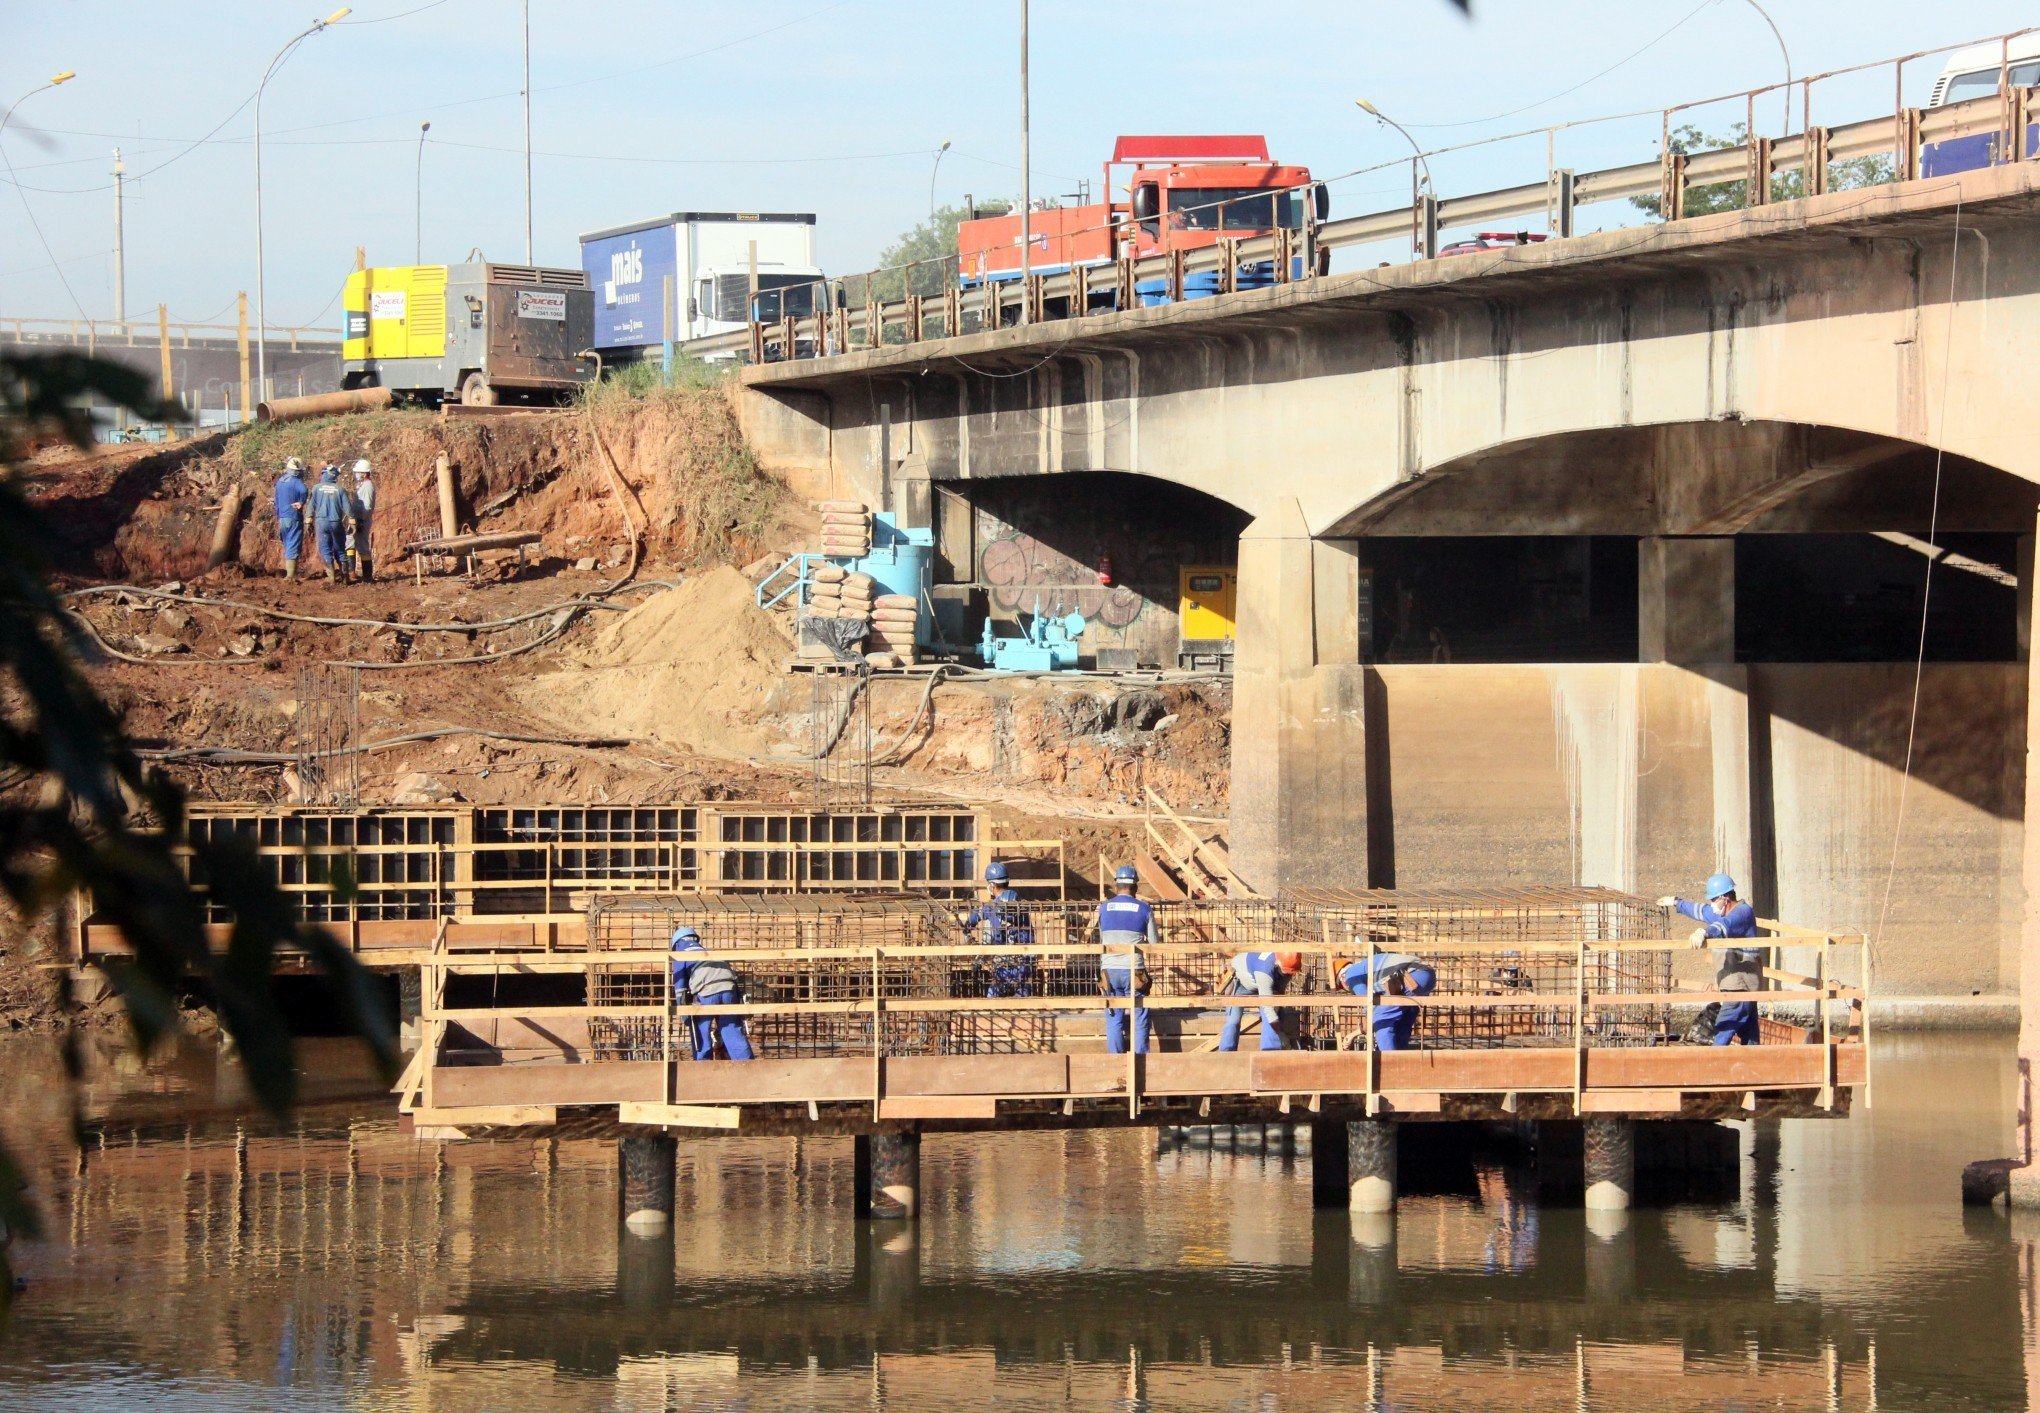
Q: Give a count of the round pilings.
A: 4